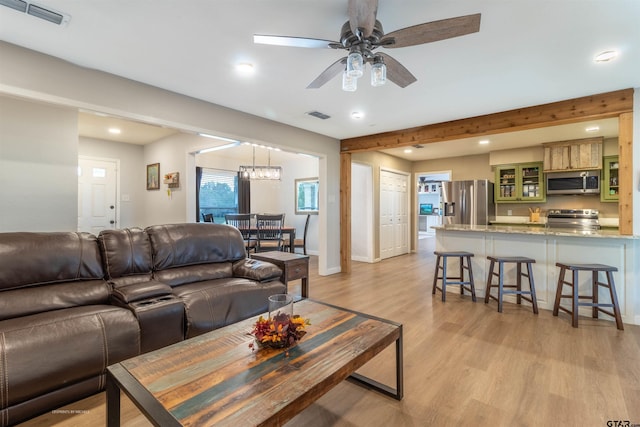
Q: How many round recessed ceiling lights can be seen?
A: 7